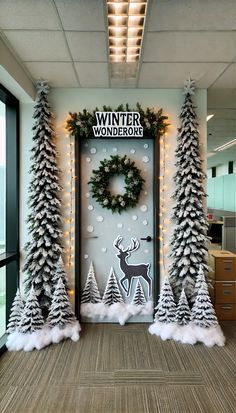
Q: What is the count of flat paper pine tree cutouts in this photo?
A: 3